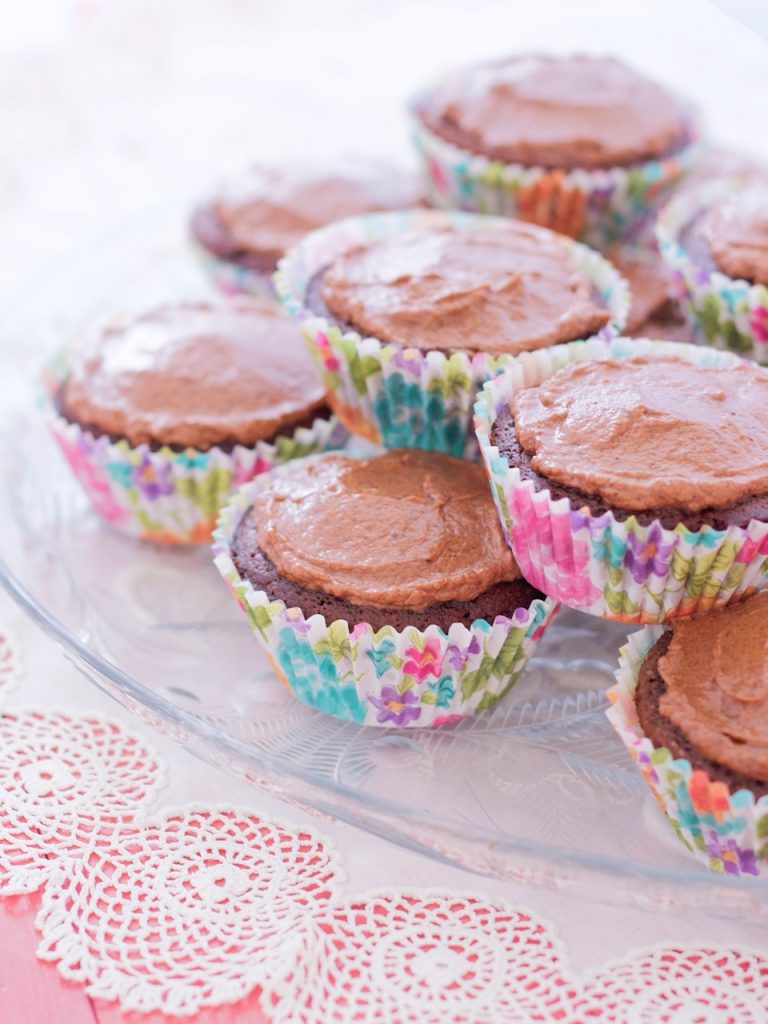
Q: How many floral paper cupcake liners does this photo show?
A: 8